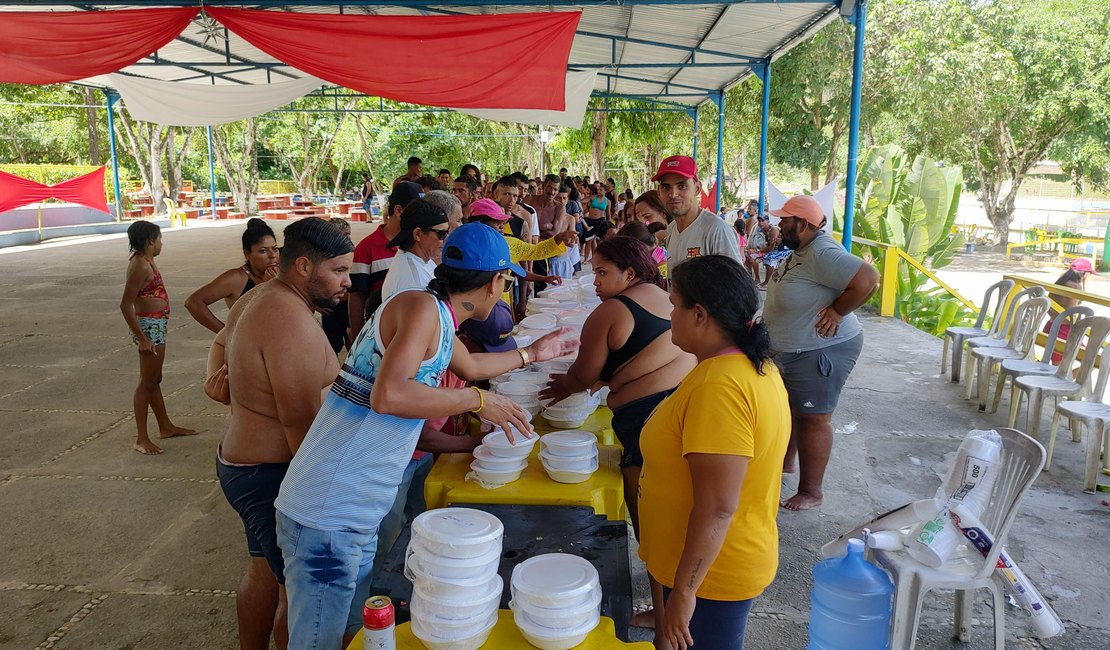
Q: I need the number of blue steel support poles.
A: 6